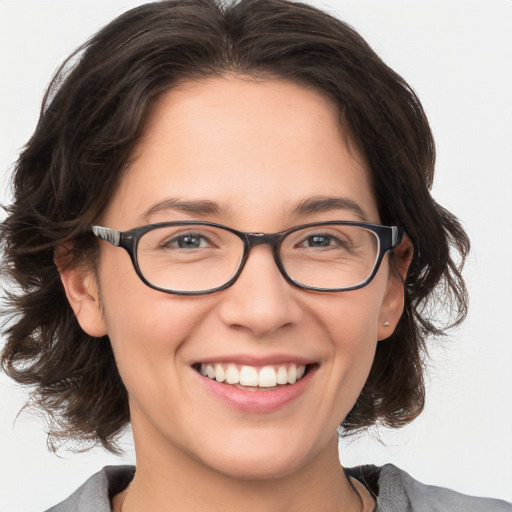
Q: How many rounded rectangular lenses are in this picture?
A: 2